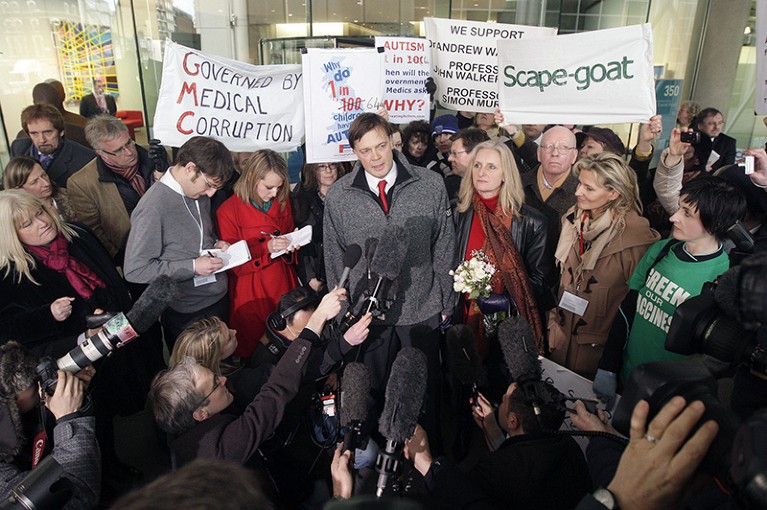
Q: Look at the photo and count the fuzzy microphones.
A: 6